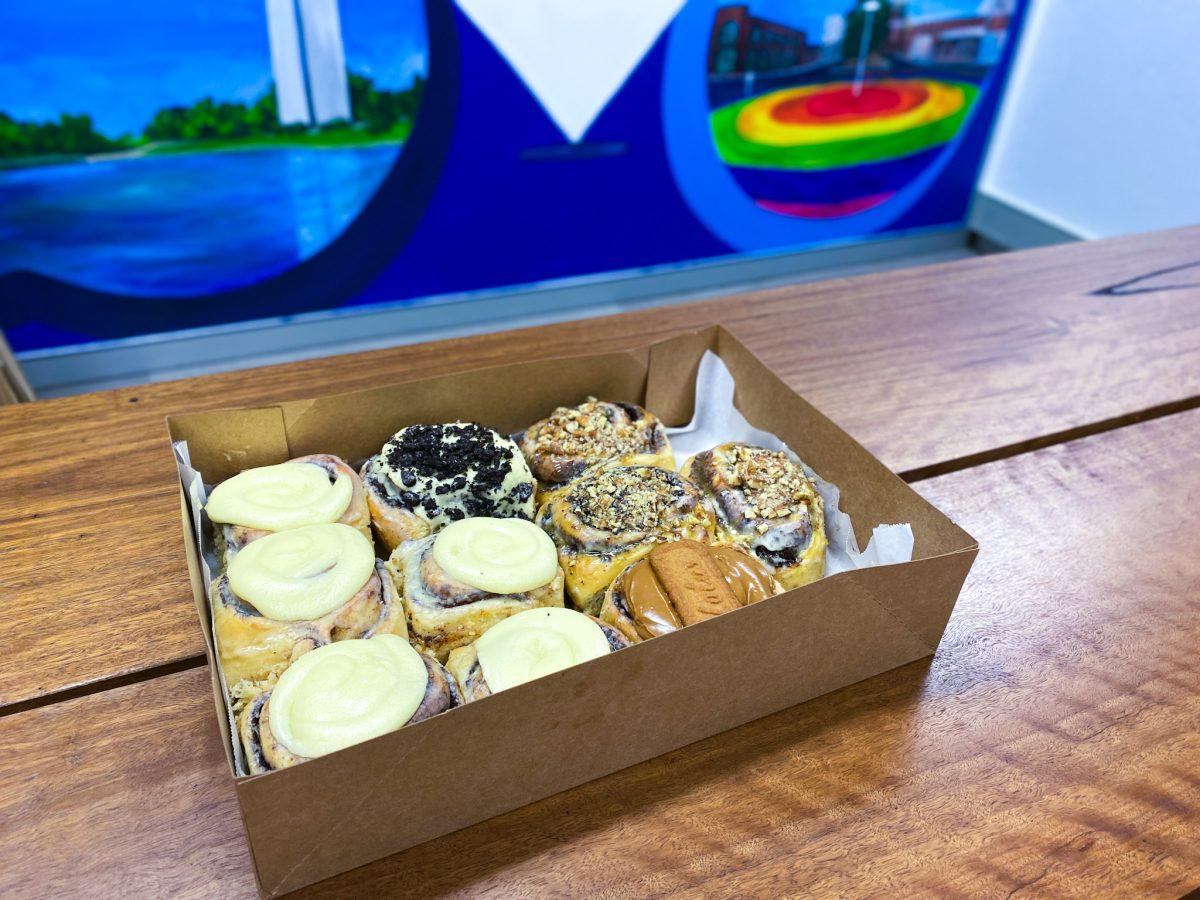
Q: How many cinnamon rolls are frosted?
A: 7